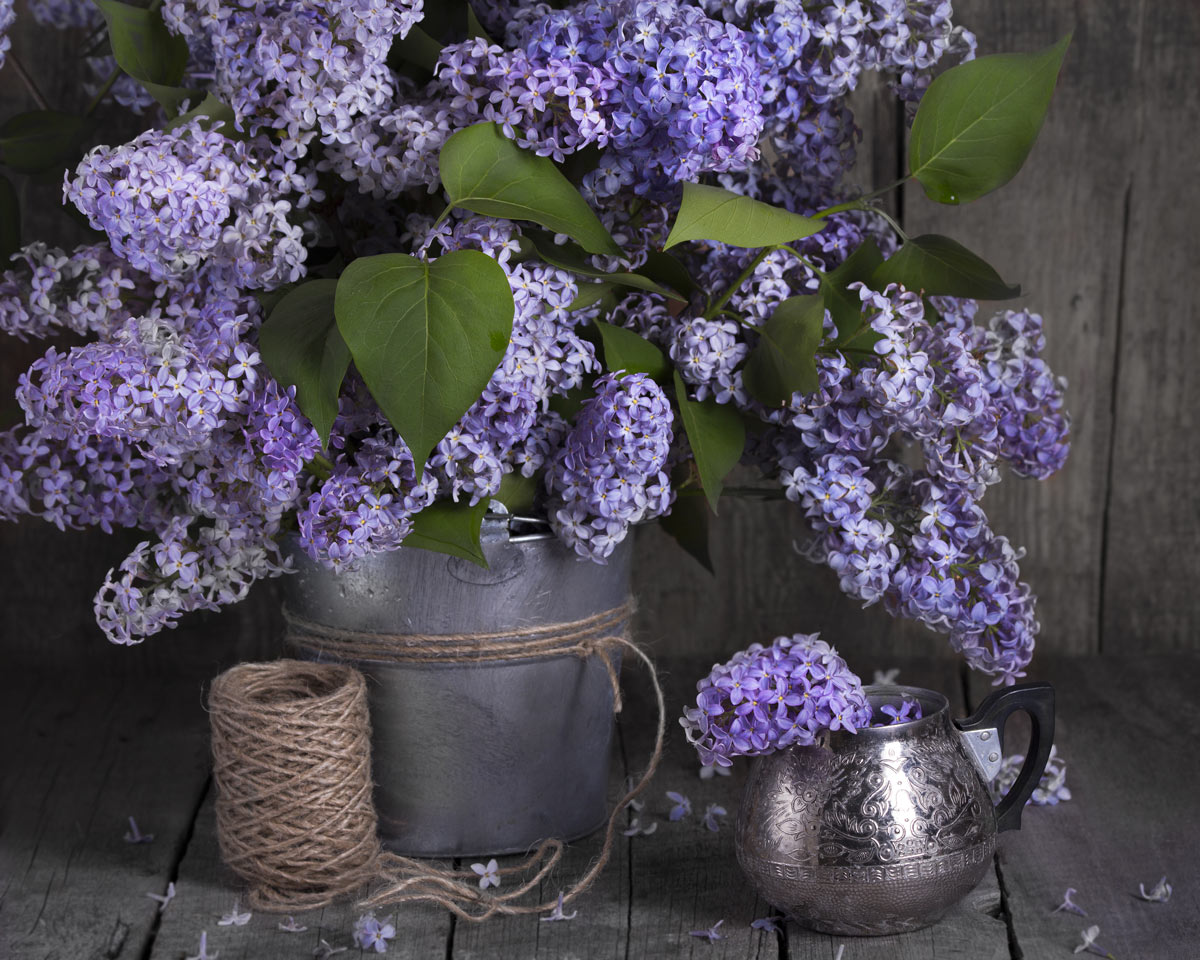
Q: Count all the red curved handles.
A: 0